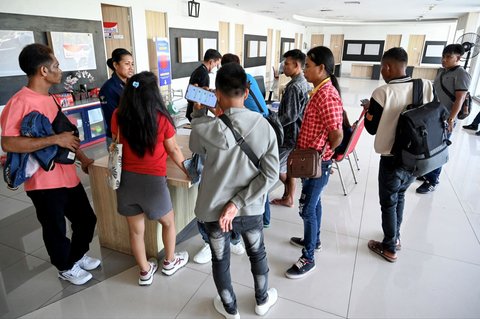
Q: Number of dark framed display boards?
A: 6